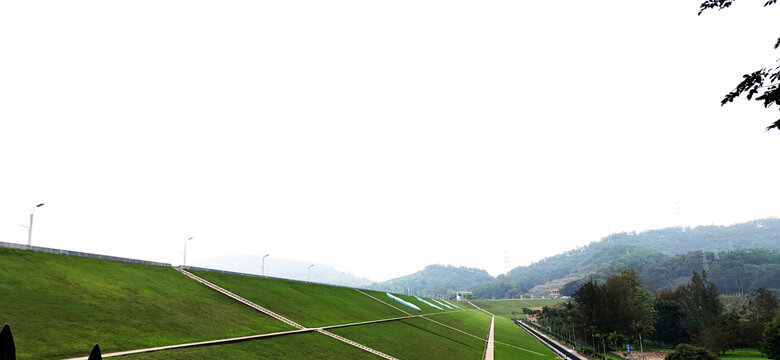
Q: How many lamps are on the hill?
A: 5